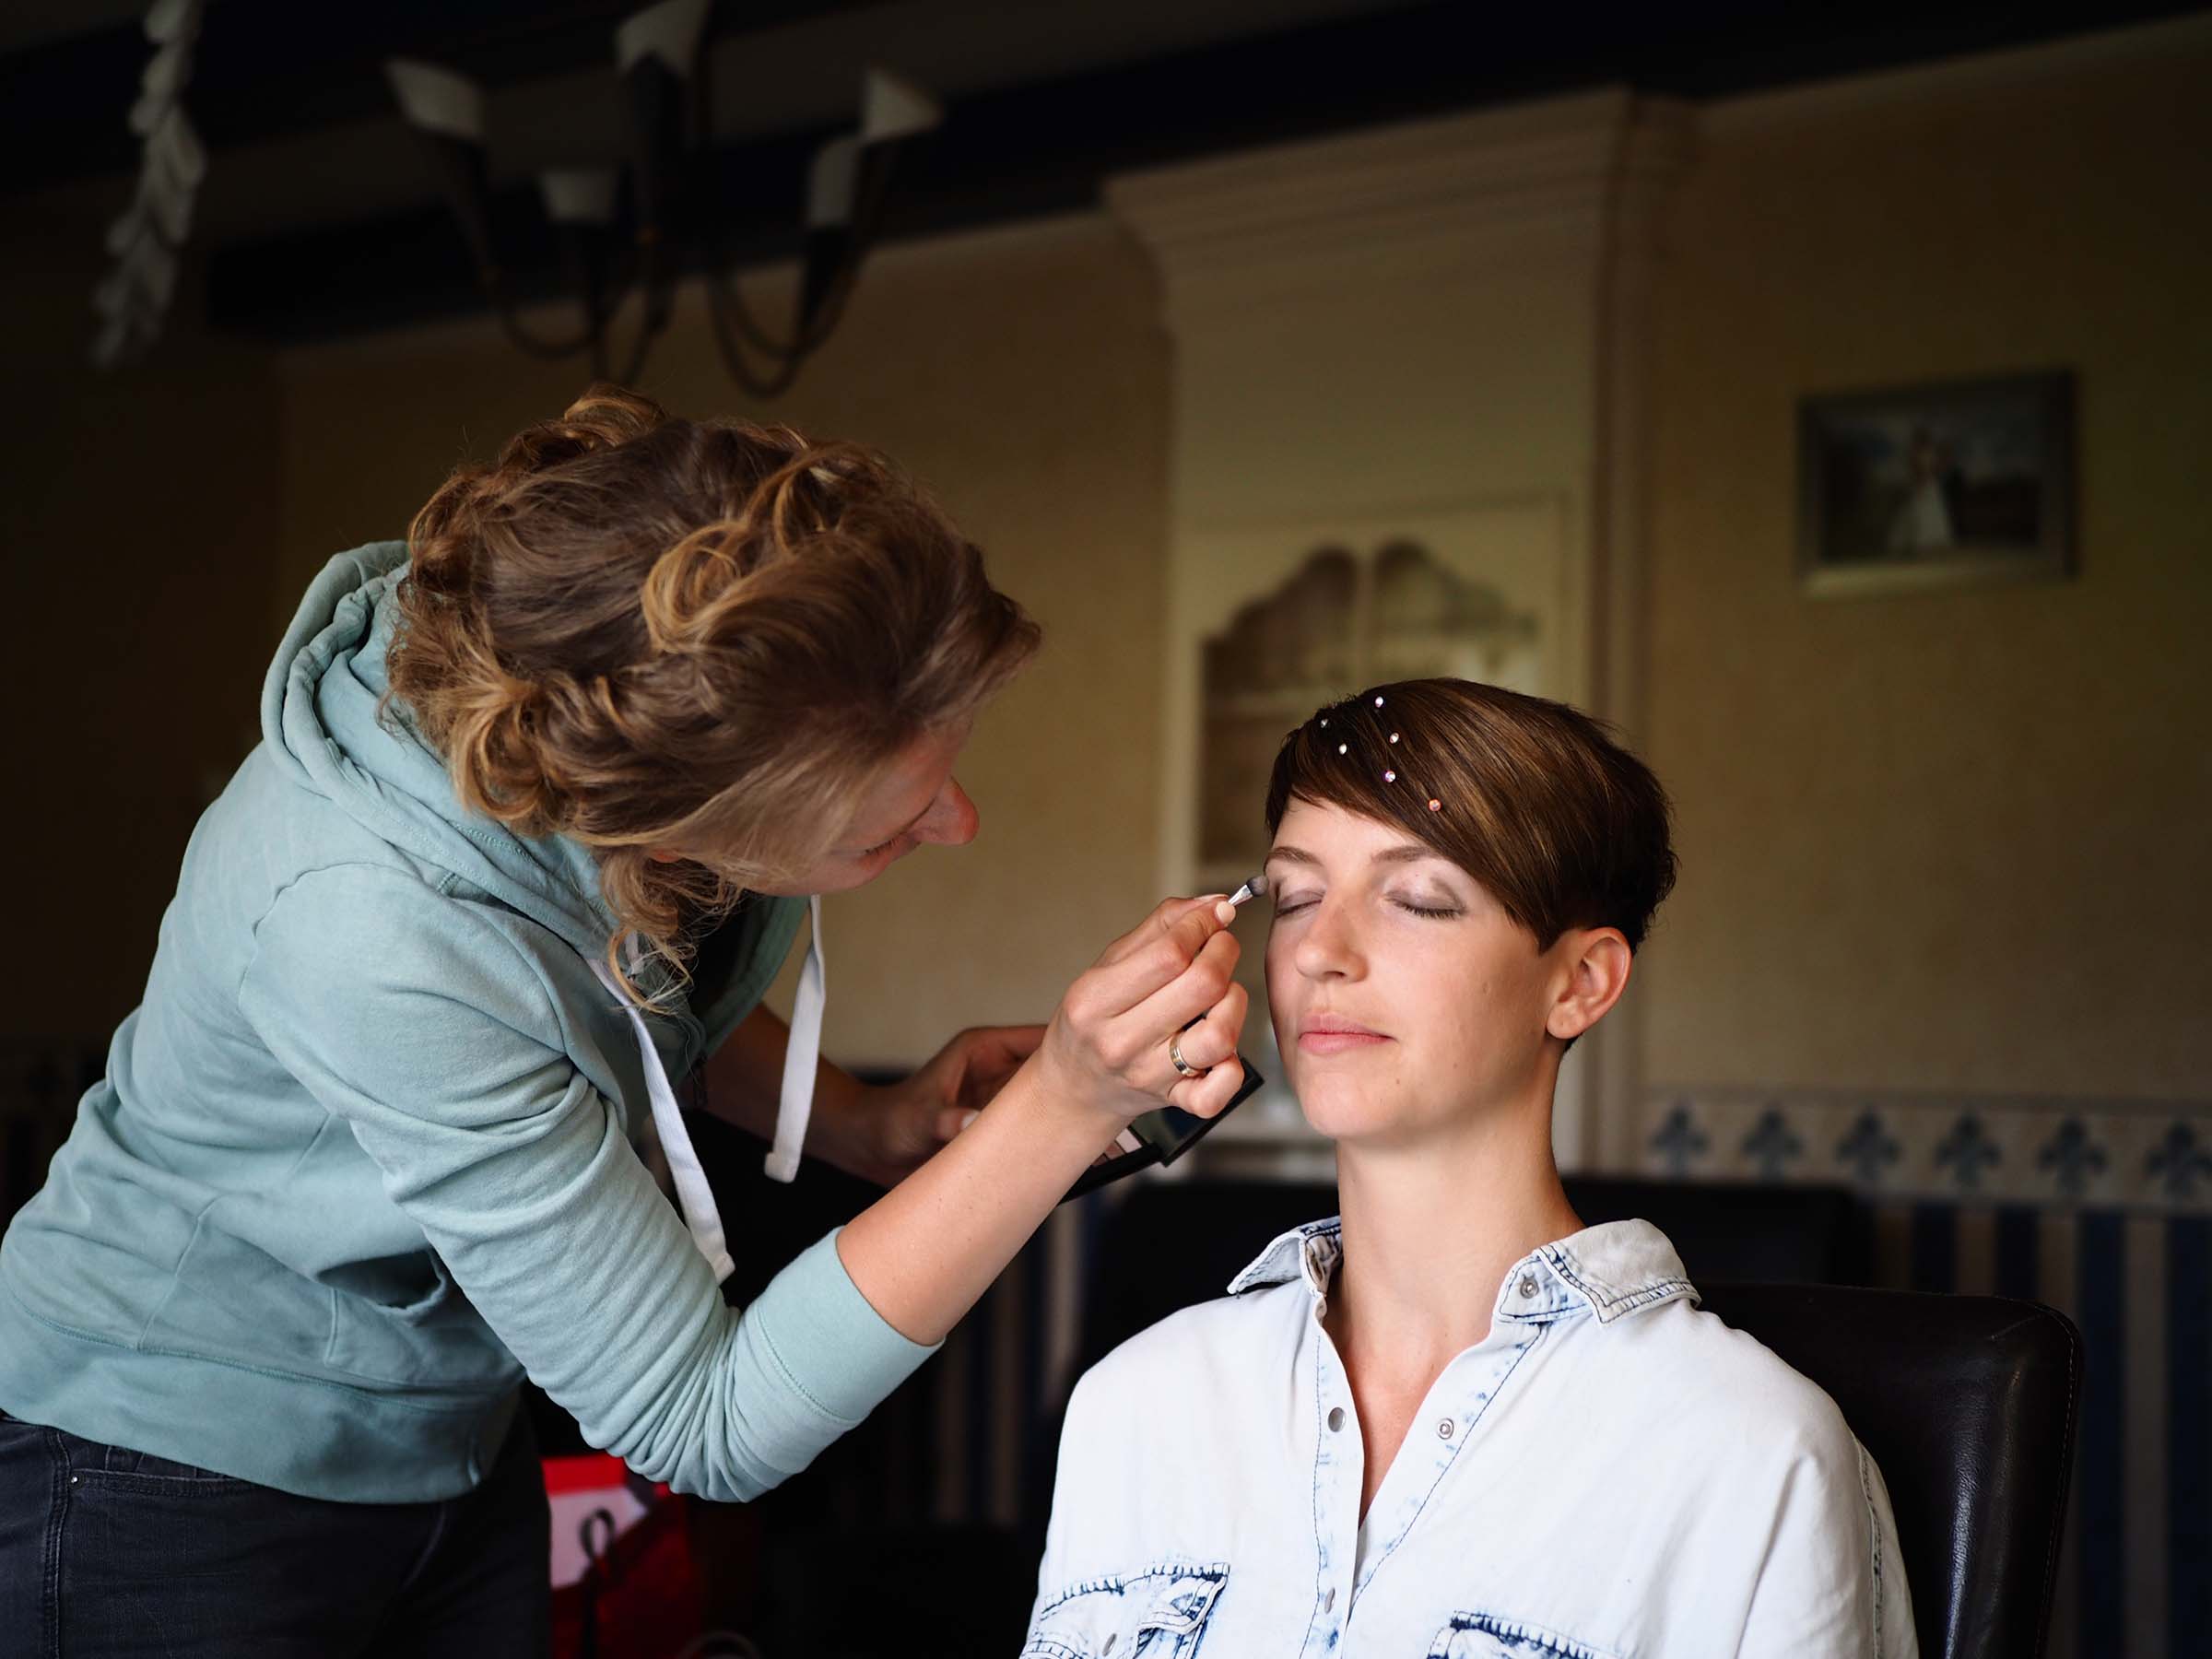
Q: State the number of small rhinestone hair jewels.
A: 6